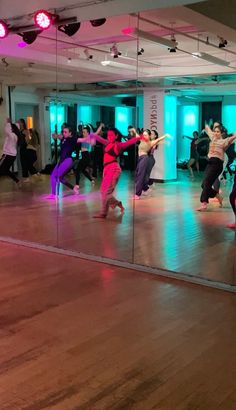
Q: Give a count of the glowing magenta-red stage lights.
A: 2